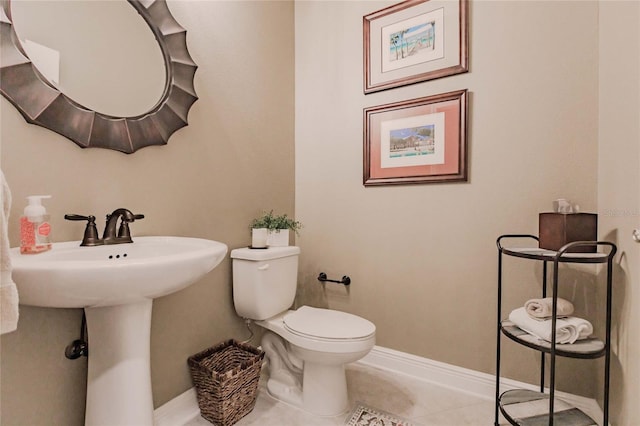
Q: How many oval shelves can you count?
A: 3